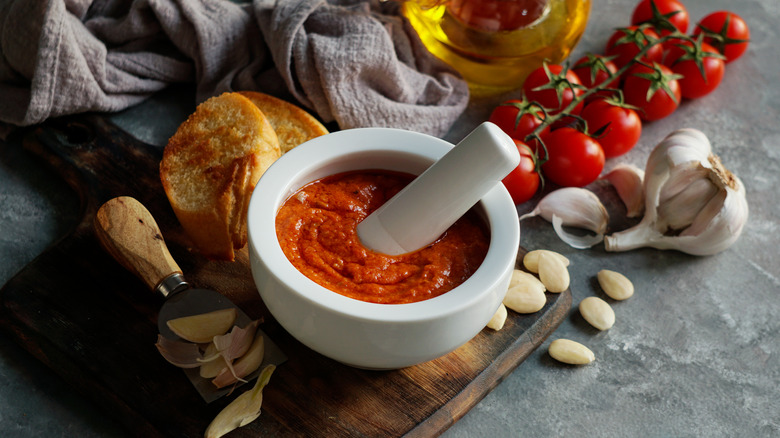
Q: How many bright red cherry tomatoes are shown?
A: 11